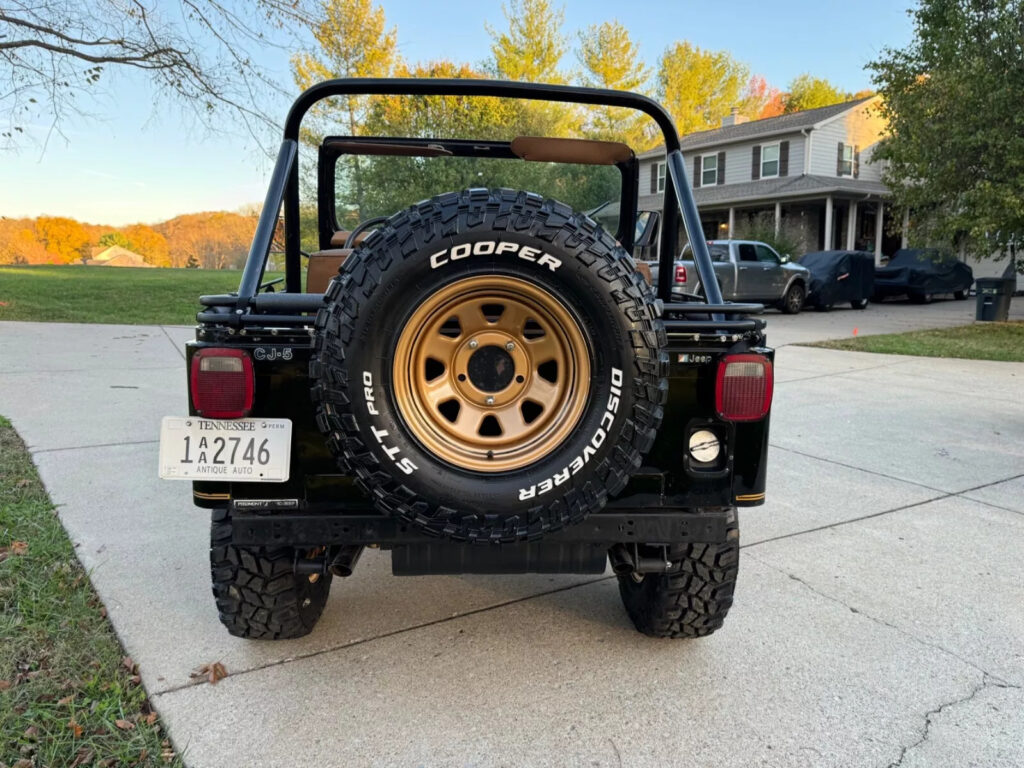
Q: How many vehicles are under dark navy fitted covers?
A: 2